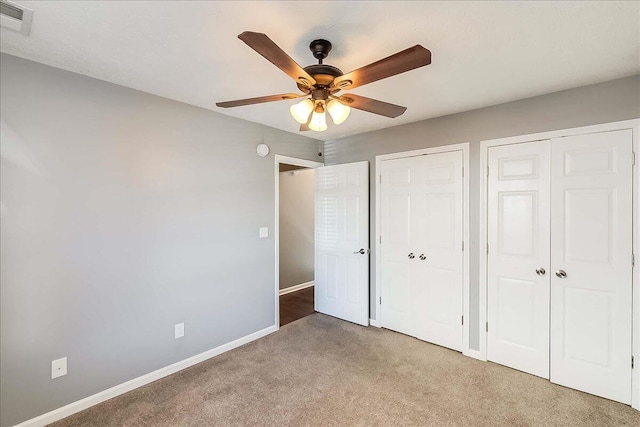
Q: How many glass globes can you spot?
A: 3